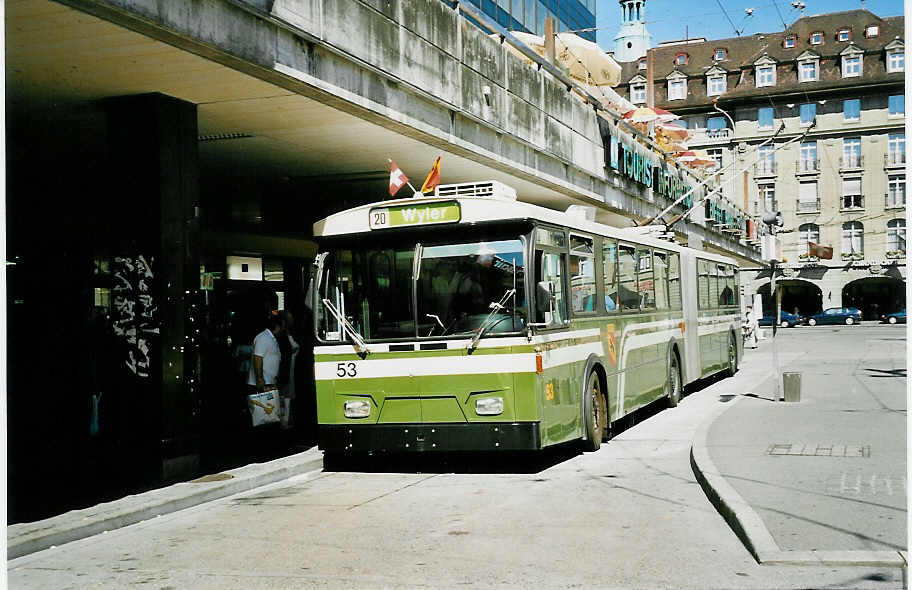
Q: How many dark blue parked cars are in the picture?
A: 3